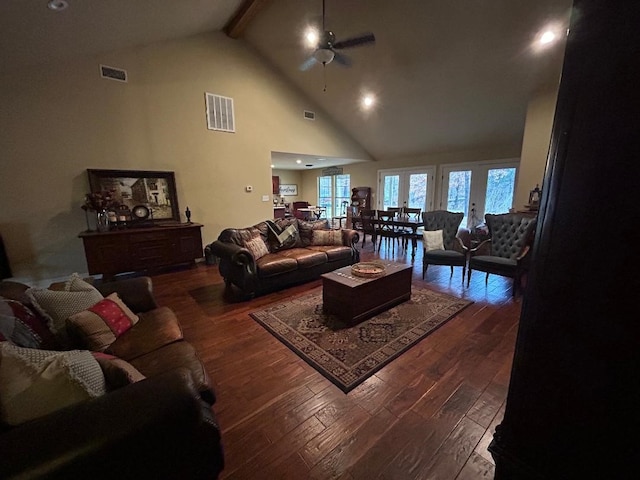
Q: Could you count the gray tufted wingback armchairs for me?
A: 2